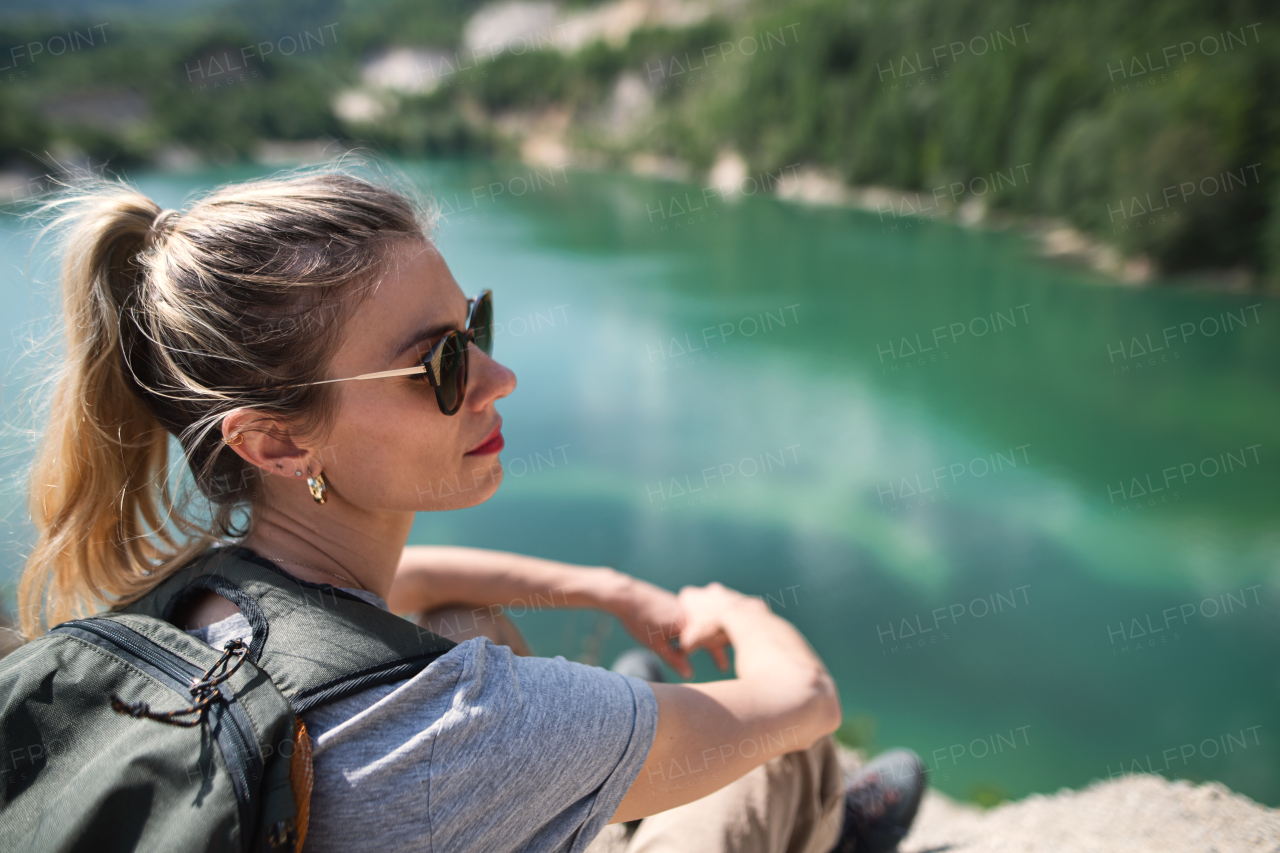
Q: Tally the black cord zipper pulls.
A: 2